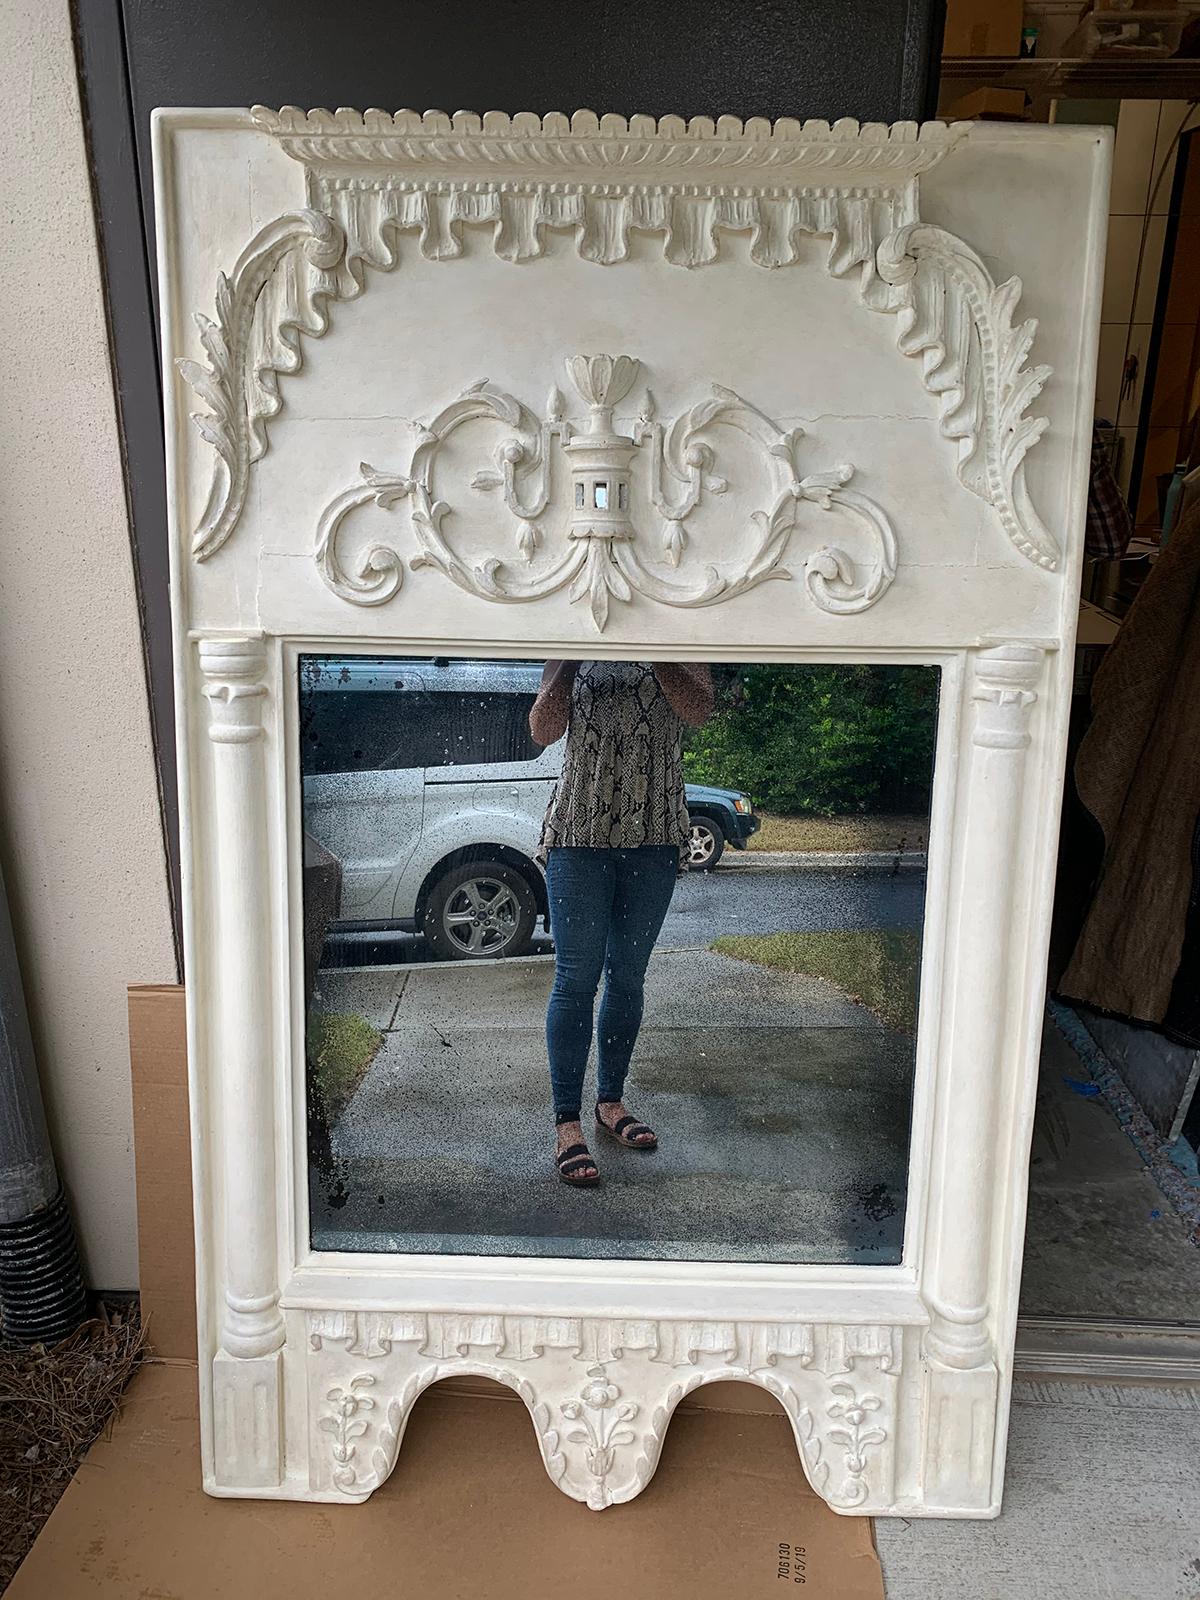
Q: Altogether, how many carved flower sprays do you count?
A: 3